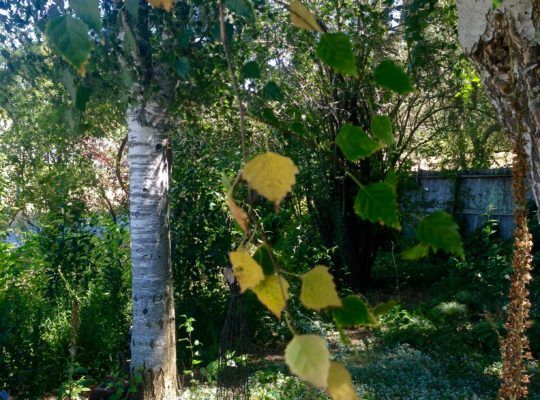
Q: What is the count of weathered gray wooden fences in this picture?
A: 1